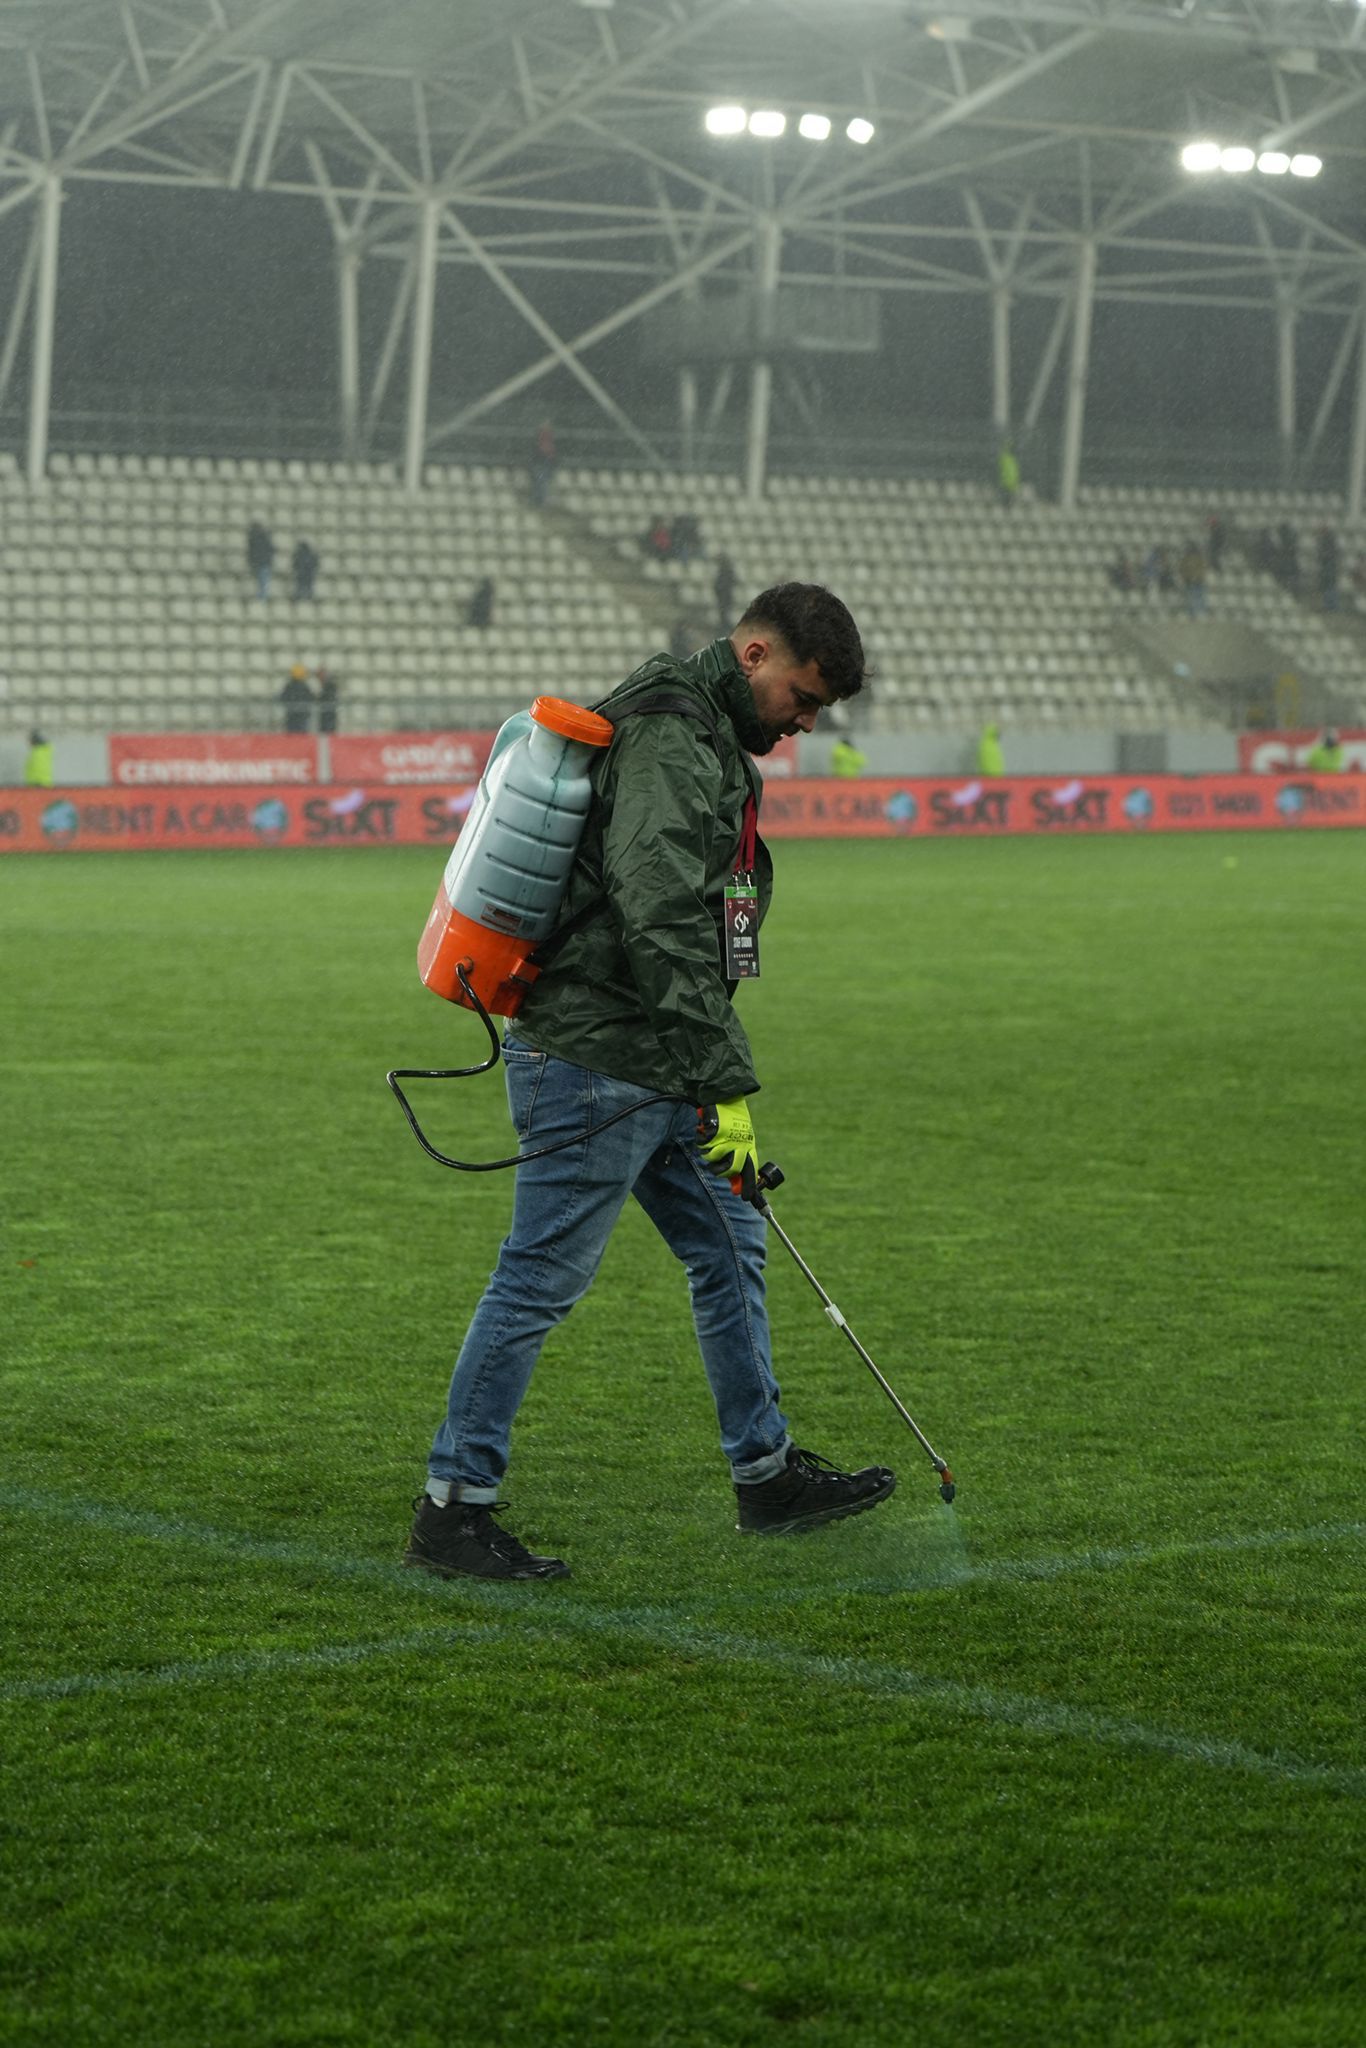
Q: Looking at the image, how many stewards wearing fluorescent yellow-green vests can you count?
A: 5